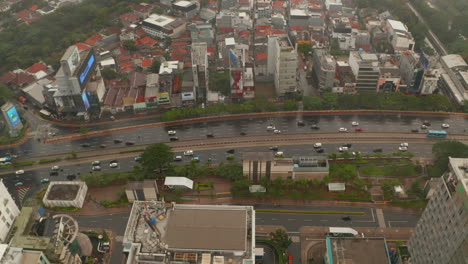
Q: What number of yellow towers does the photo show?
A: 0